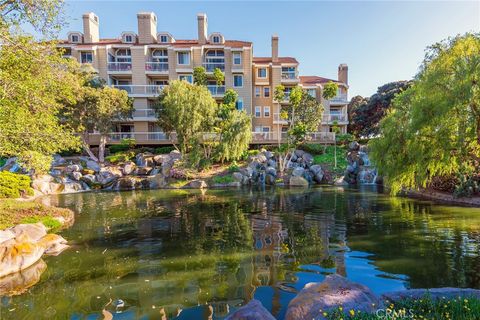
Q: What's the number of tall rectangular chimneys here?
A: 5